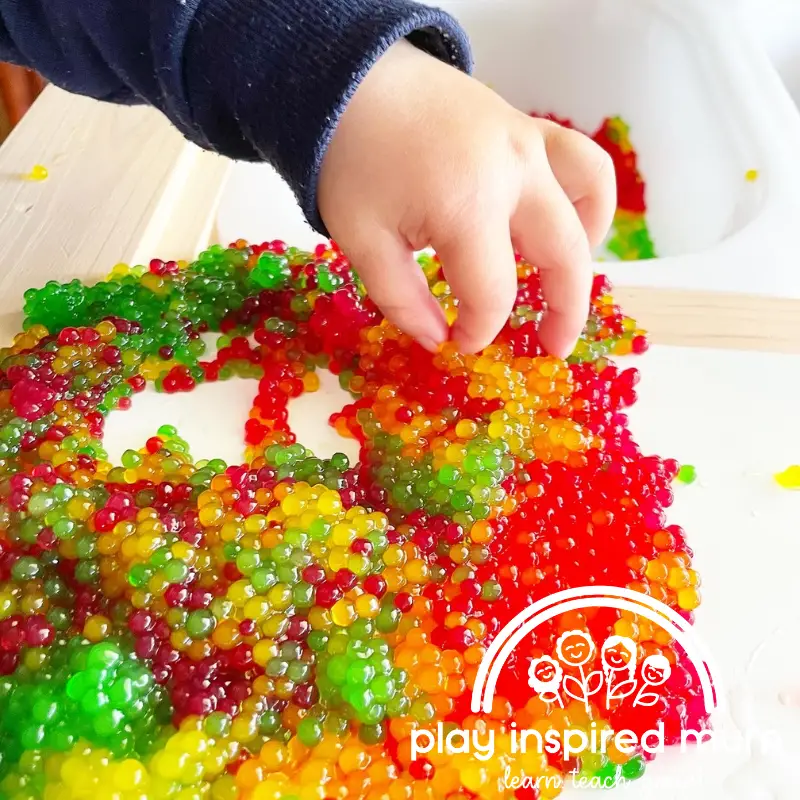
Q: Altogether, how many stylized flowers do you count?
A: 4